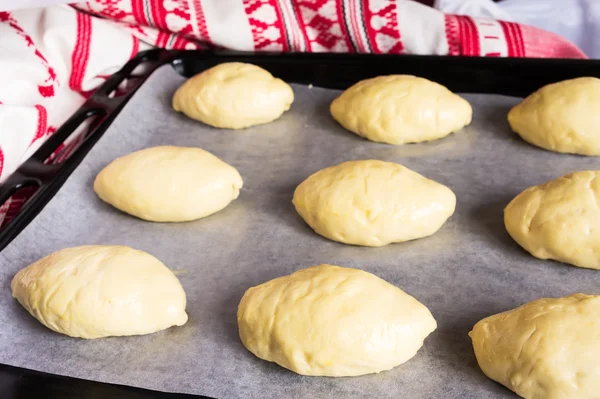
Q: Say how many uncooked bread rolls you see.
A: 9